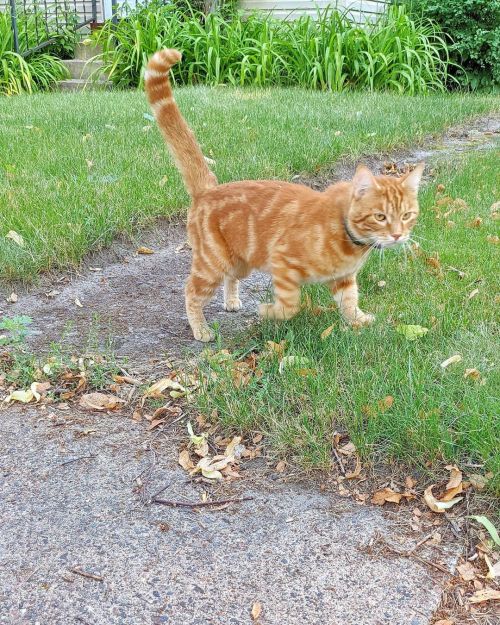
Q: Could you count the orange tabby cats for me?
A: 1